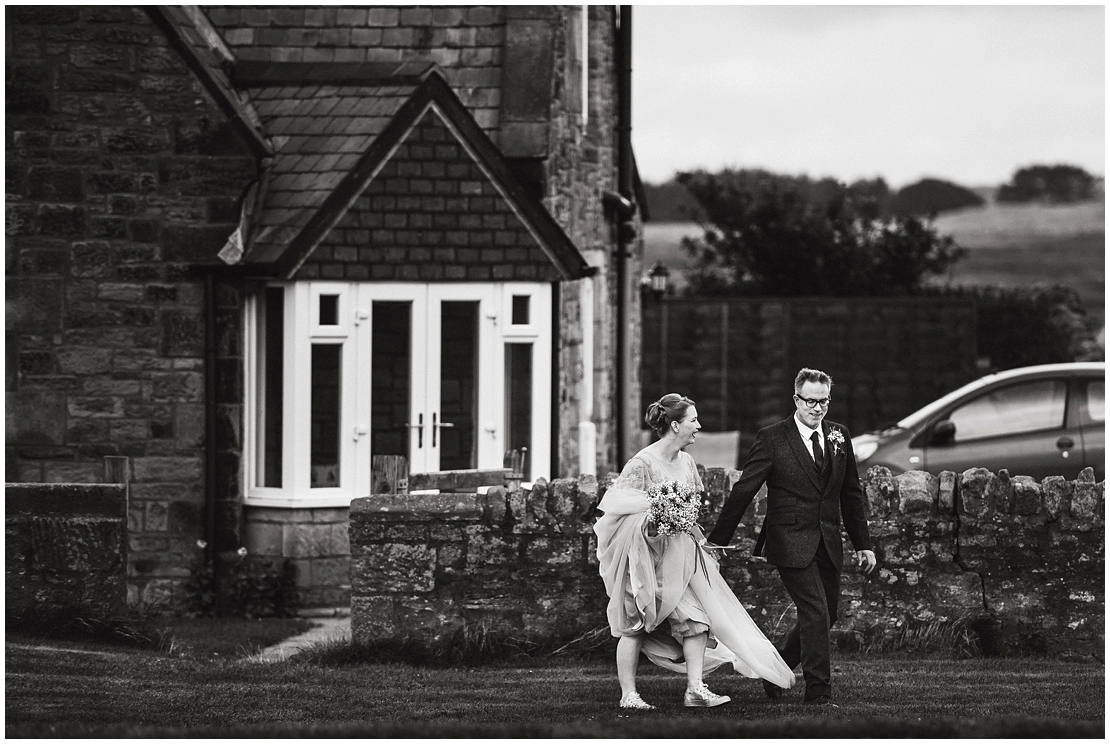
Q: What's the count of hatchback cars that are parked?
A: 1